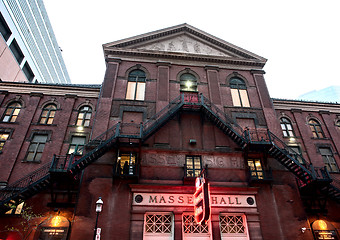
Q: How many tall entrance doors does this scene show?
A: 3